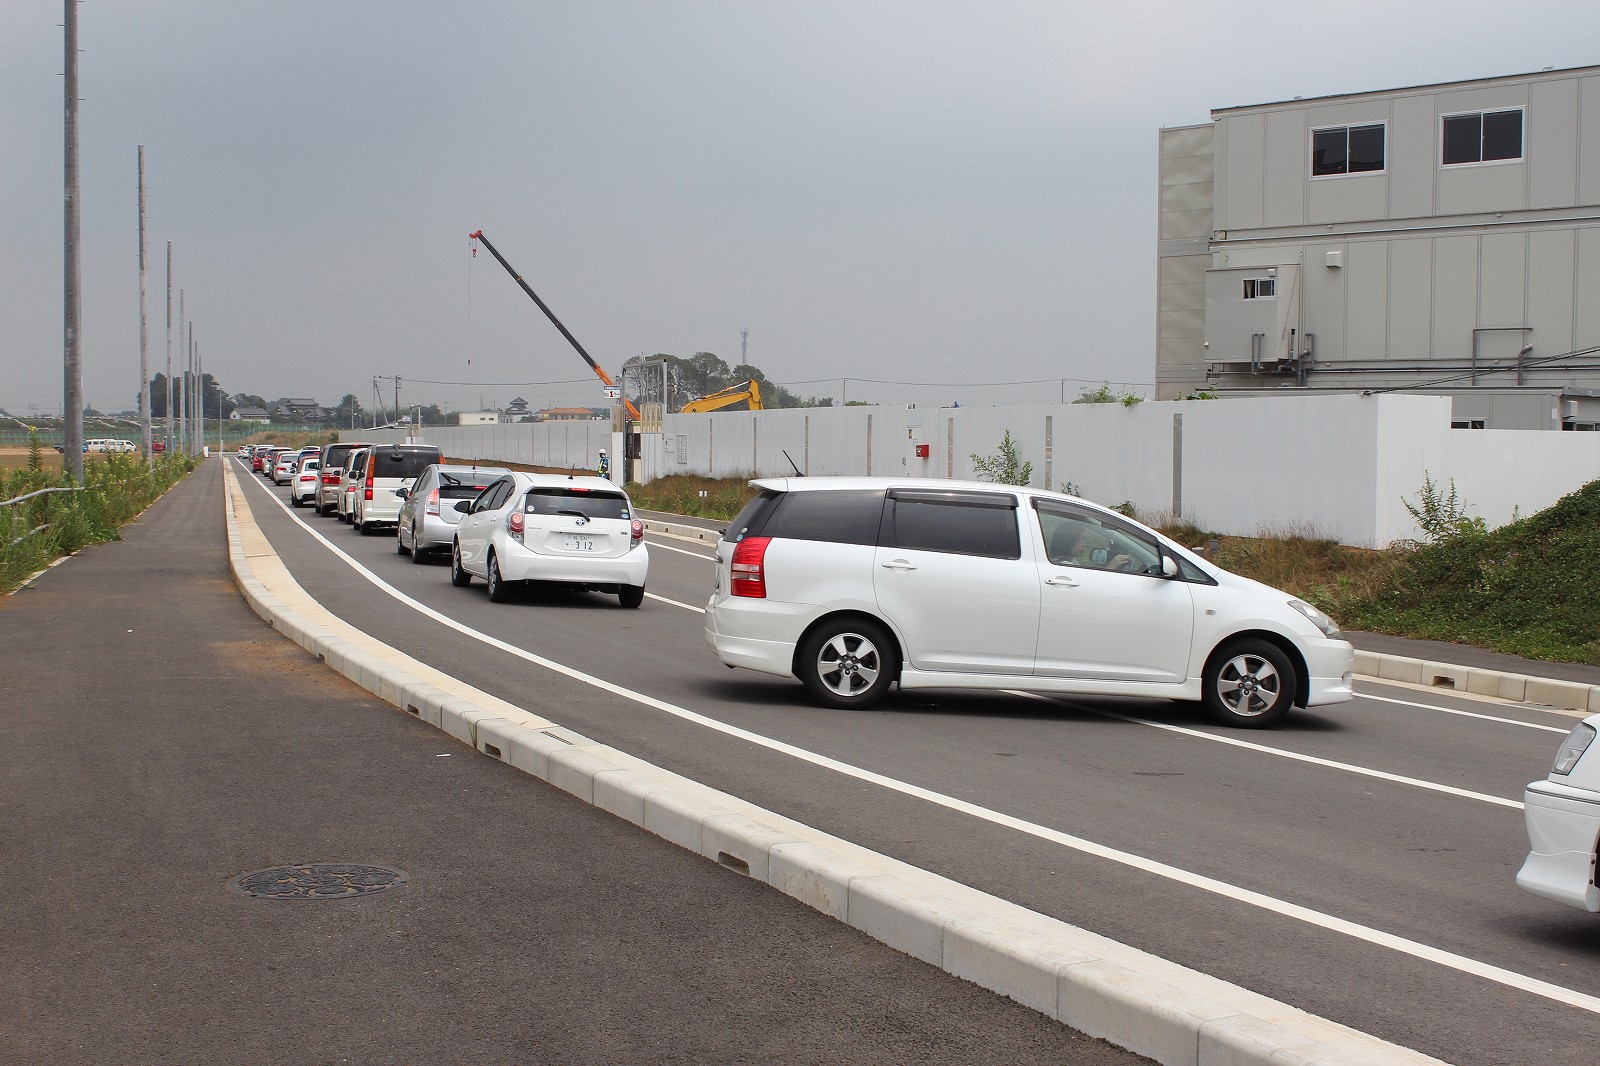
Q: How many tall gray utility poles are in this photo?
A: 7